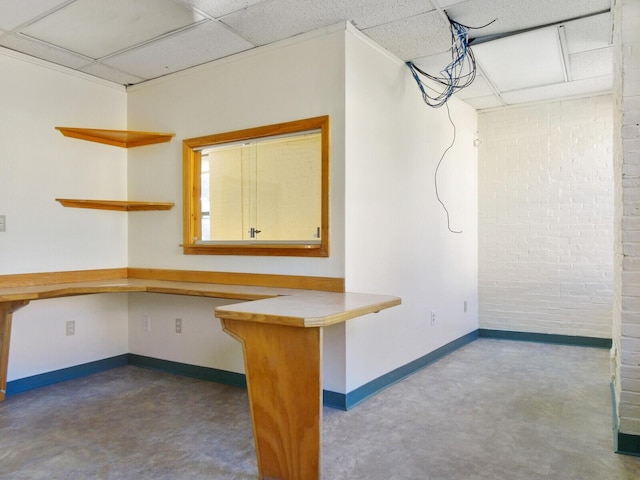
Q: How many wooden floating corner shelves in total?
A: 2